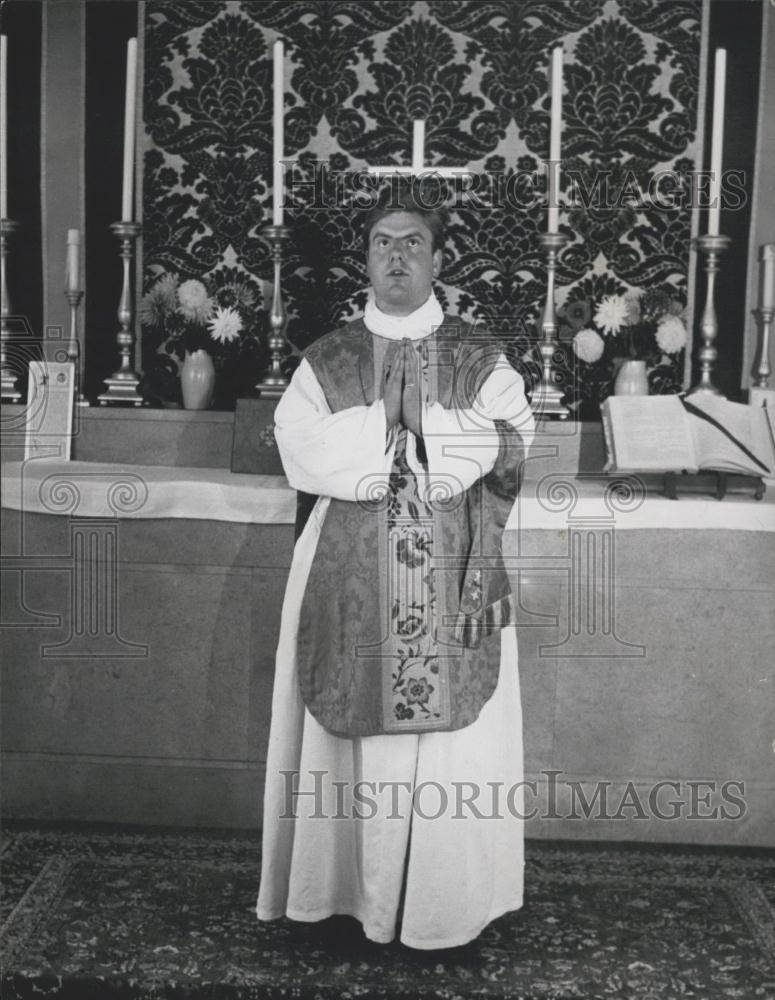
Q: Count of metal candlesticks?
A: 7